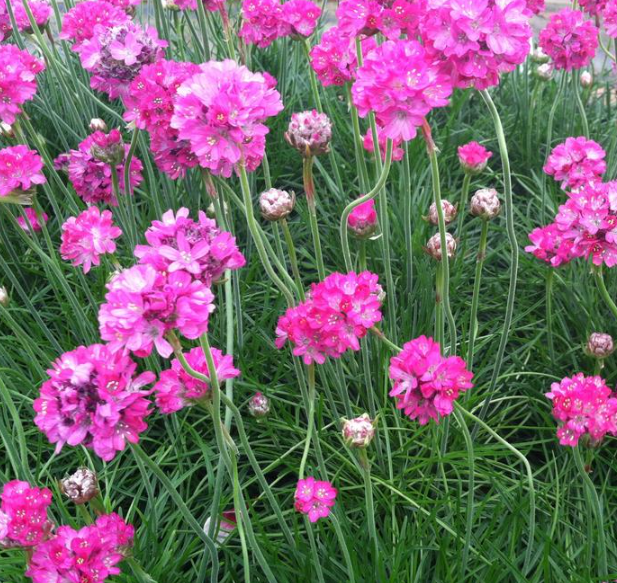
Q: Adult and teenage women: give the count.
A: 0